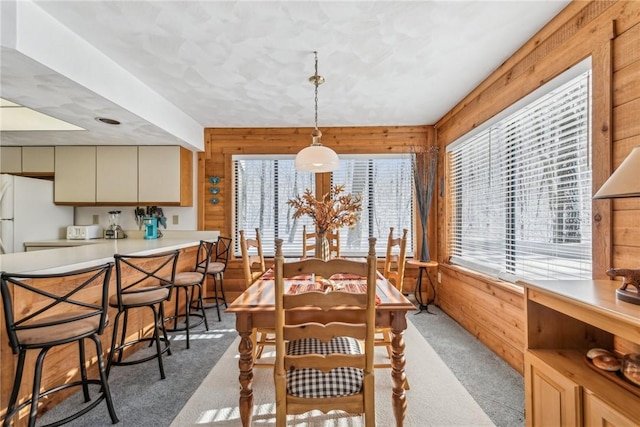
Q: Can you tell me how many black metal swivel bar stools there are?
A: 4